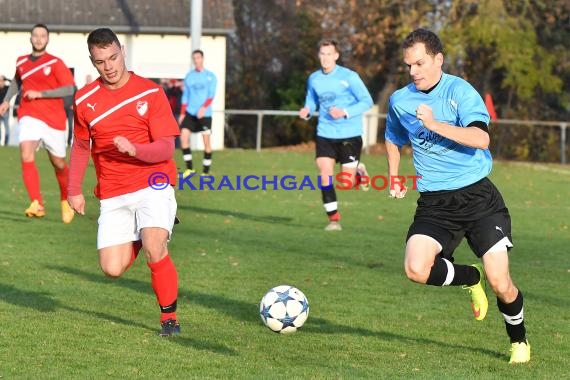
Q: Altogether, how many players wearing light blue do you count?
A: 3